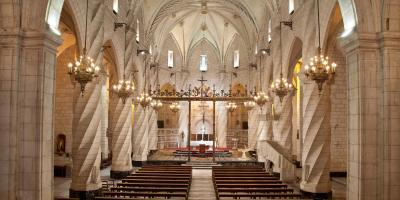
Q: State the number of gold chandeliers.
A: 10